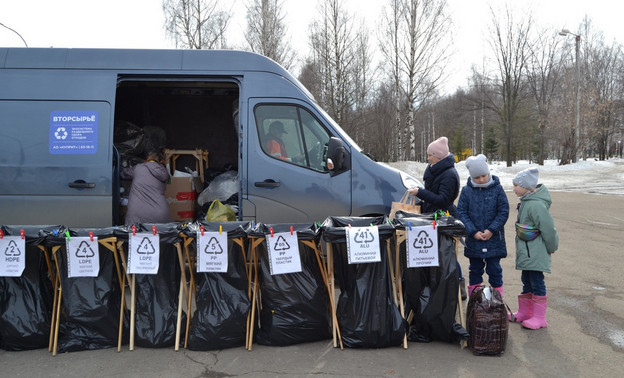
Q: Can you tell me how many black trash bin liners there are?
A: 7